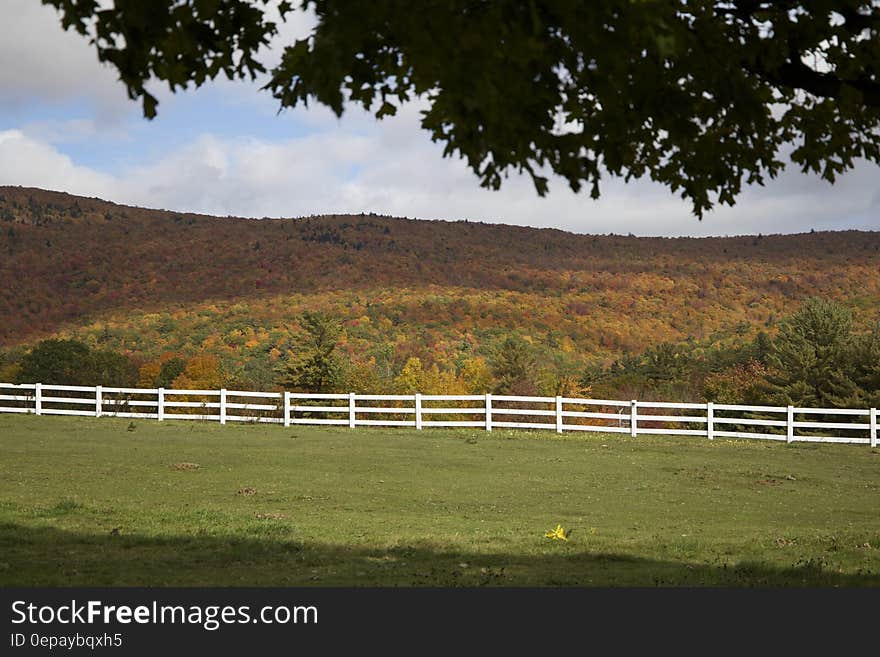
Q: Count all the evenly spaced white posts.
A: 13